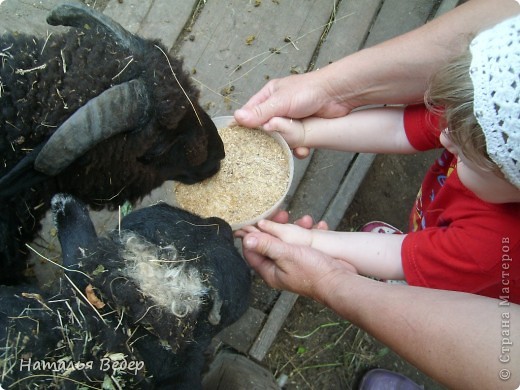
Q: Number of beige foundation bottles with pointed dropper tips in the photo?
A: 0